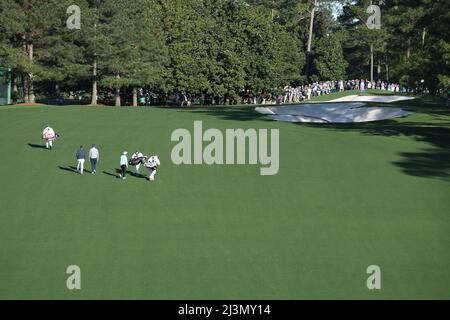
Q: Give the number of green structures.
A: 1